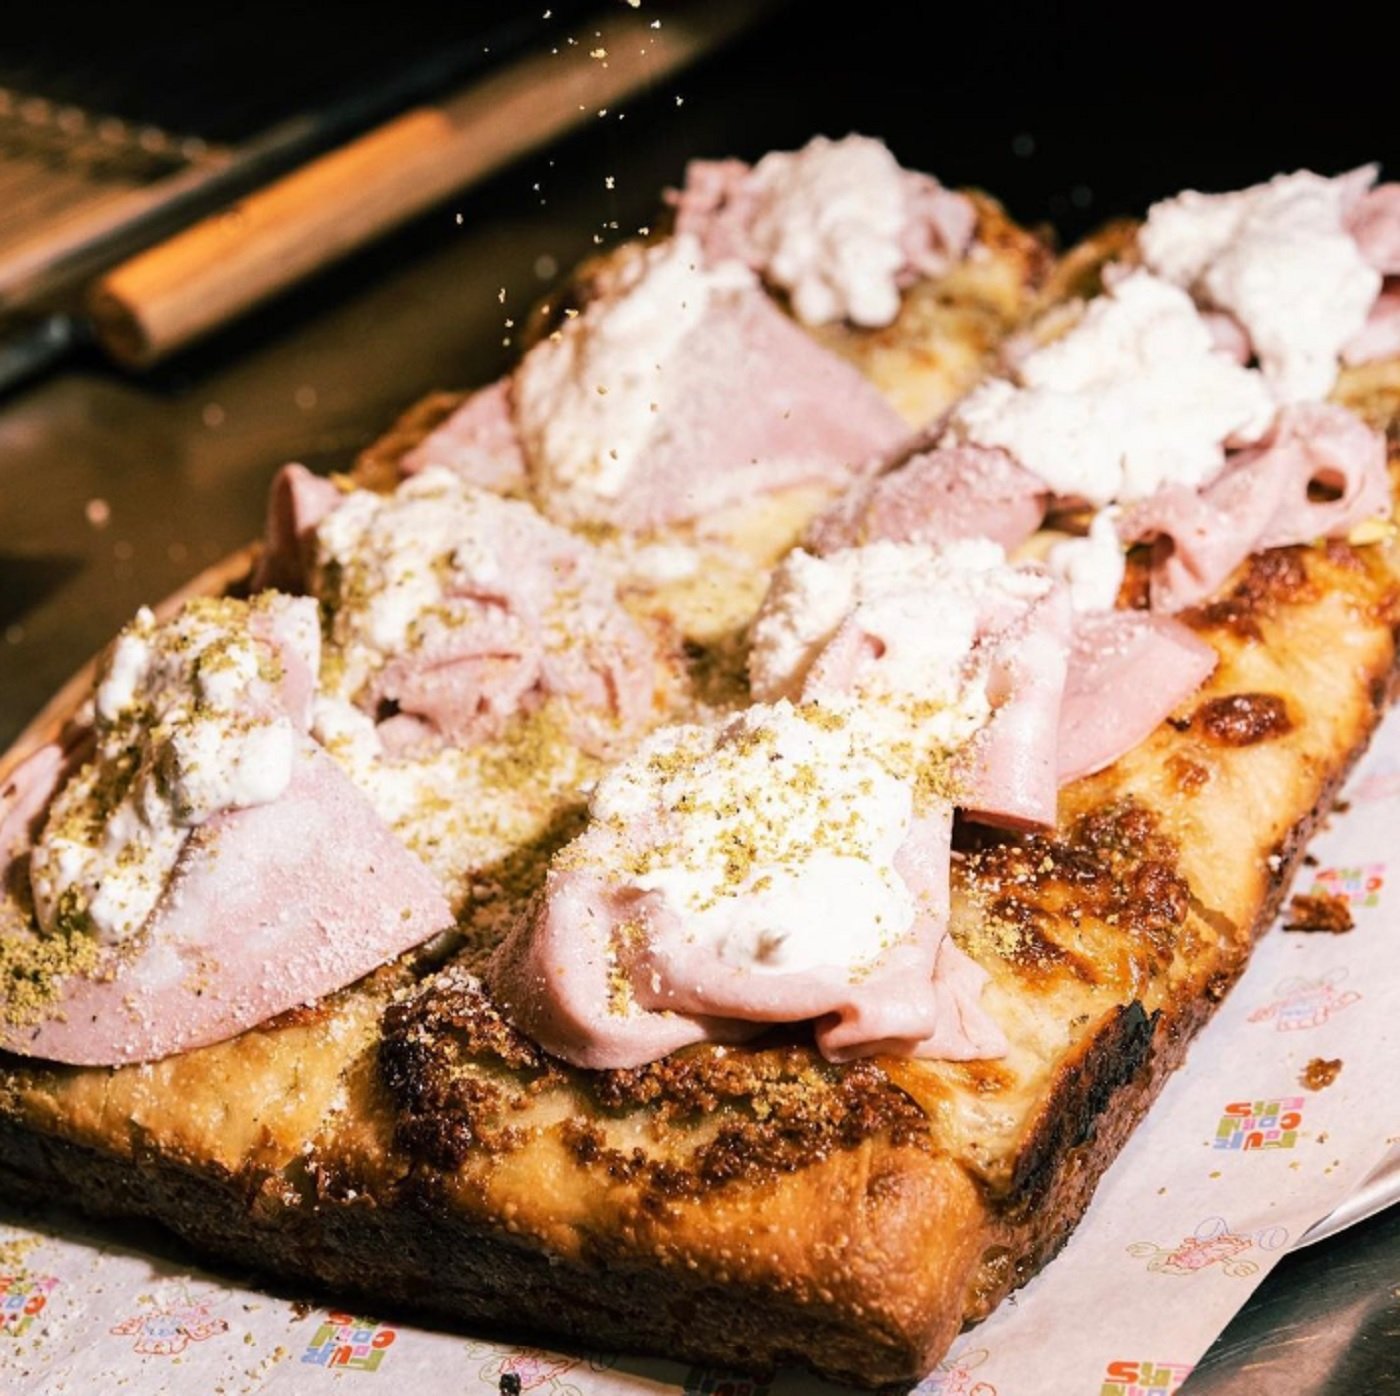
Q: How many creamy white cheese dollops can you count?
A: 8